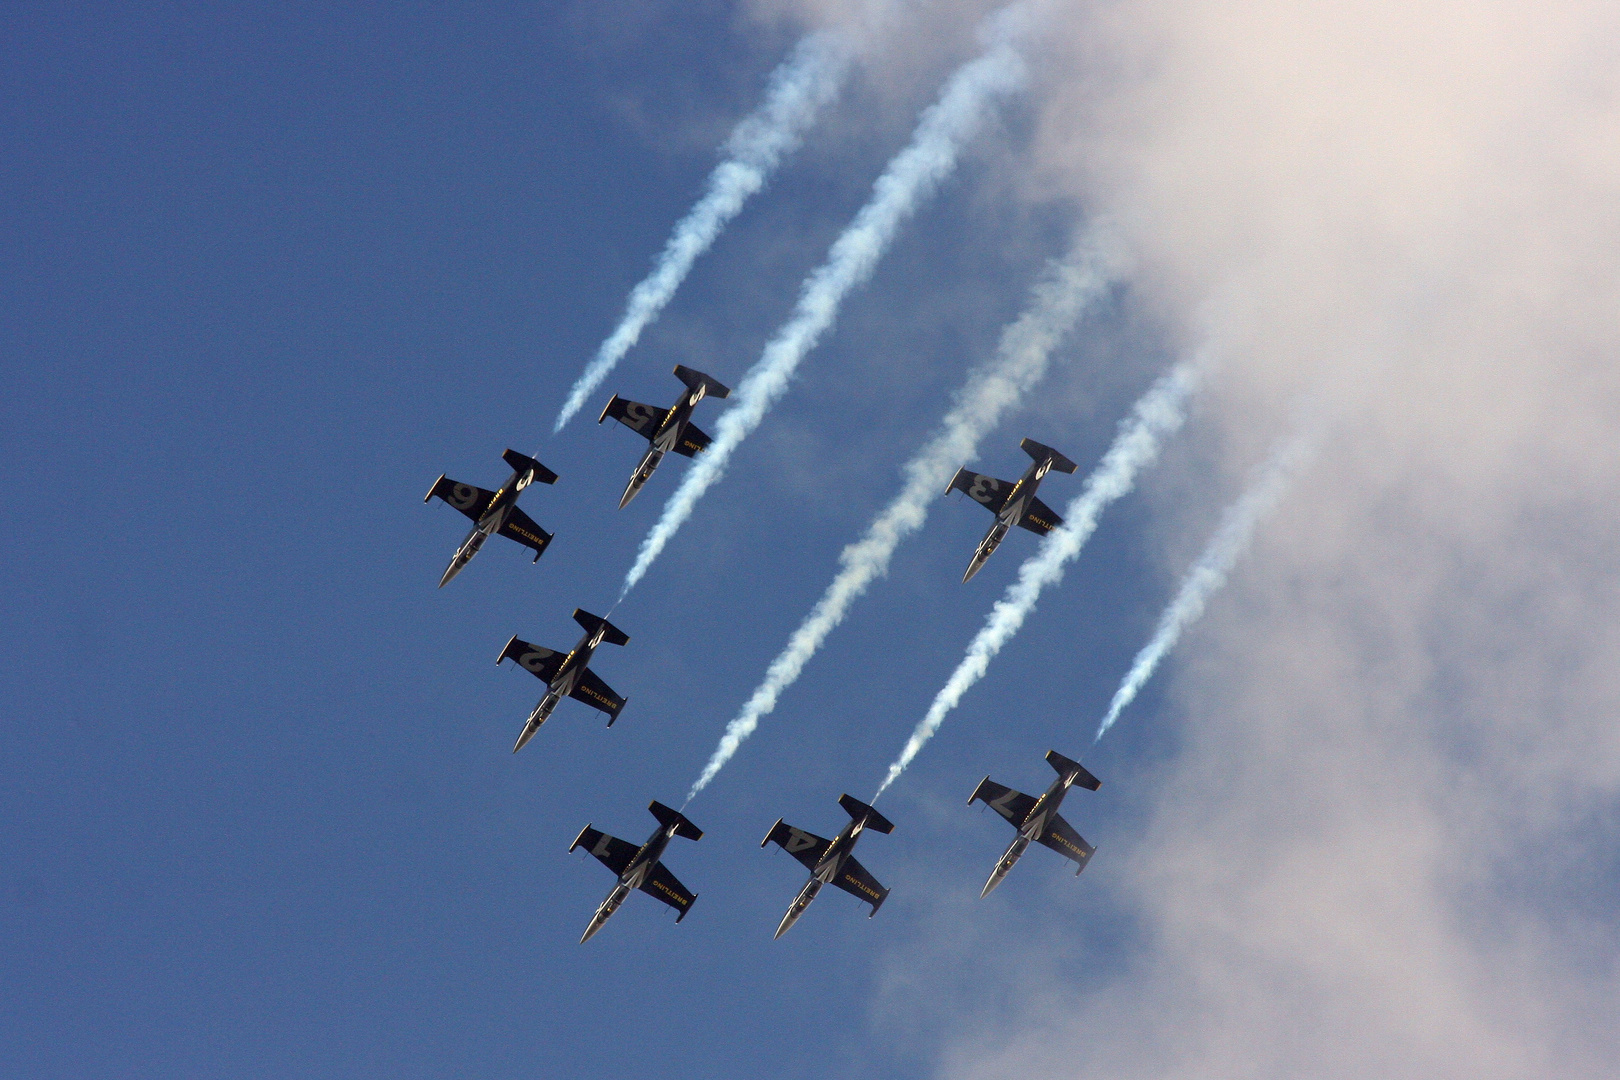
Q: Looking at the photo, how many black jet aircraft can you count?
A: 7